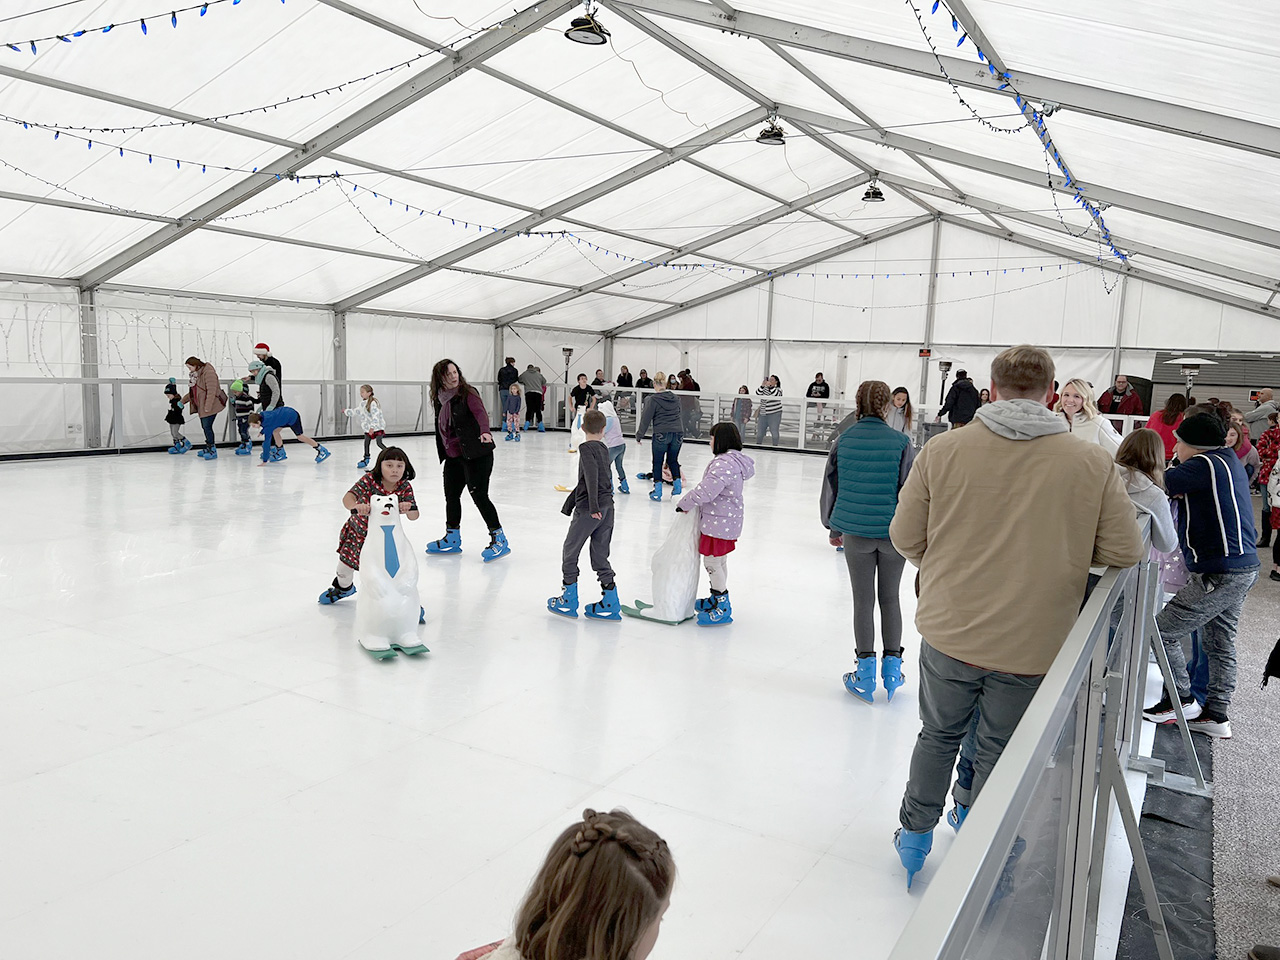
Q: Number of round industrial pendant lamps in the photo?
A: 3